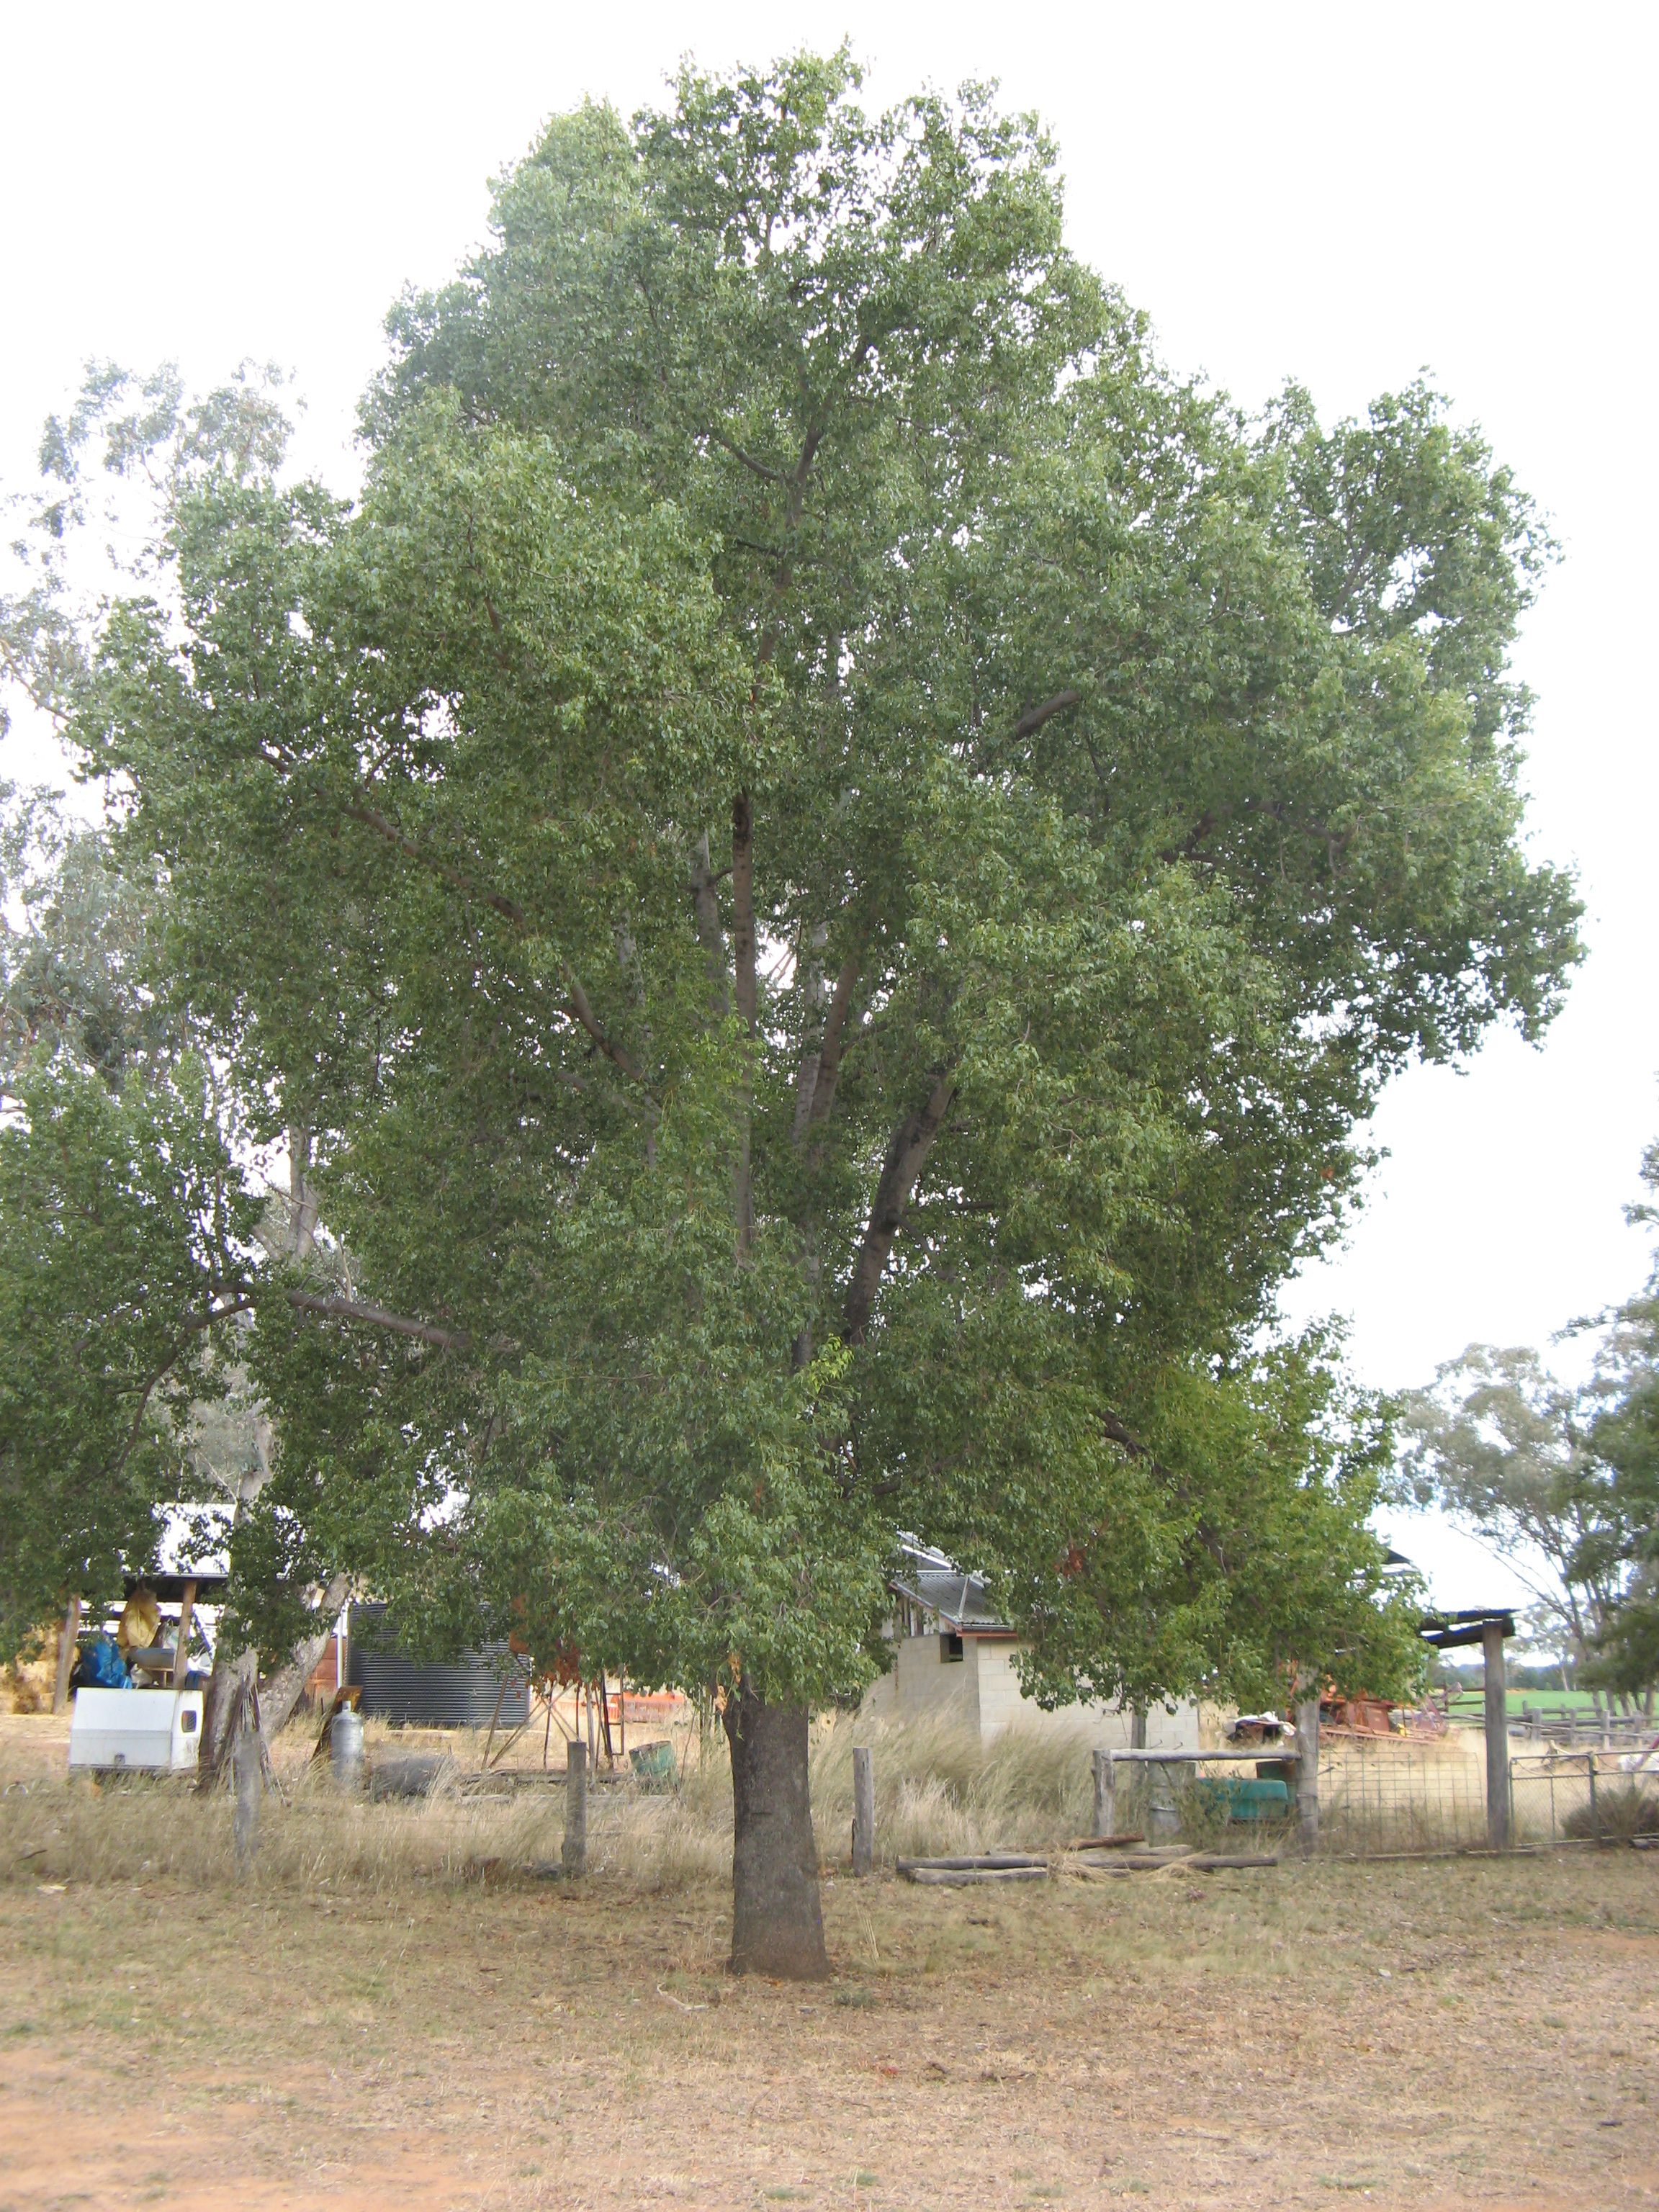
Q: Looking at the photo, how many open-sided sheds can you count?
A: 2